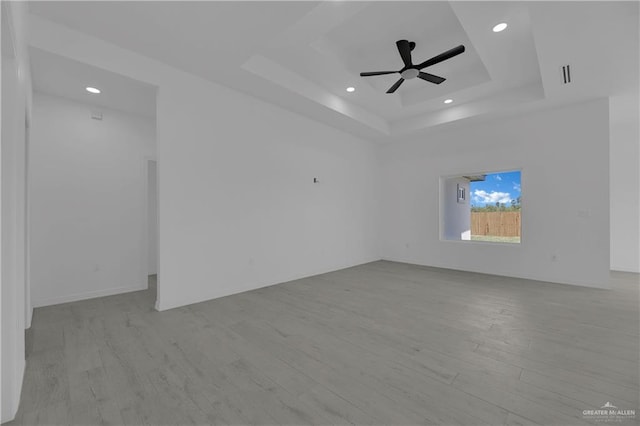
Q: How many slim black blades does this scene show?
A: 5